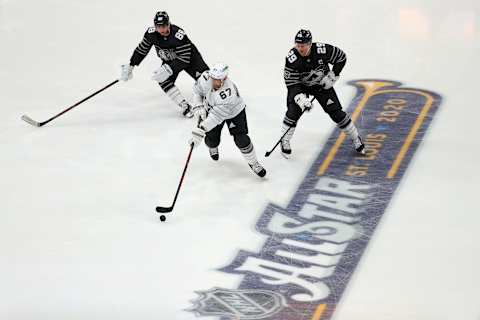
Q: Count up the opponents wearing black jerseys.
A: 2